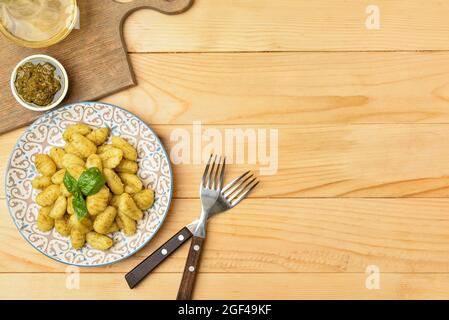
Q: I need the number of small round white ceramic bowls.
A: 1